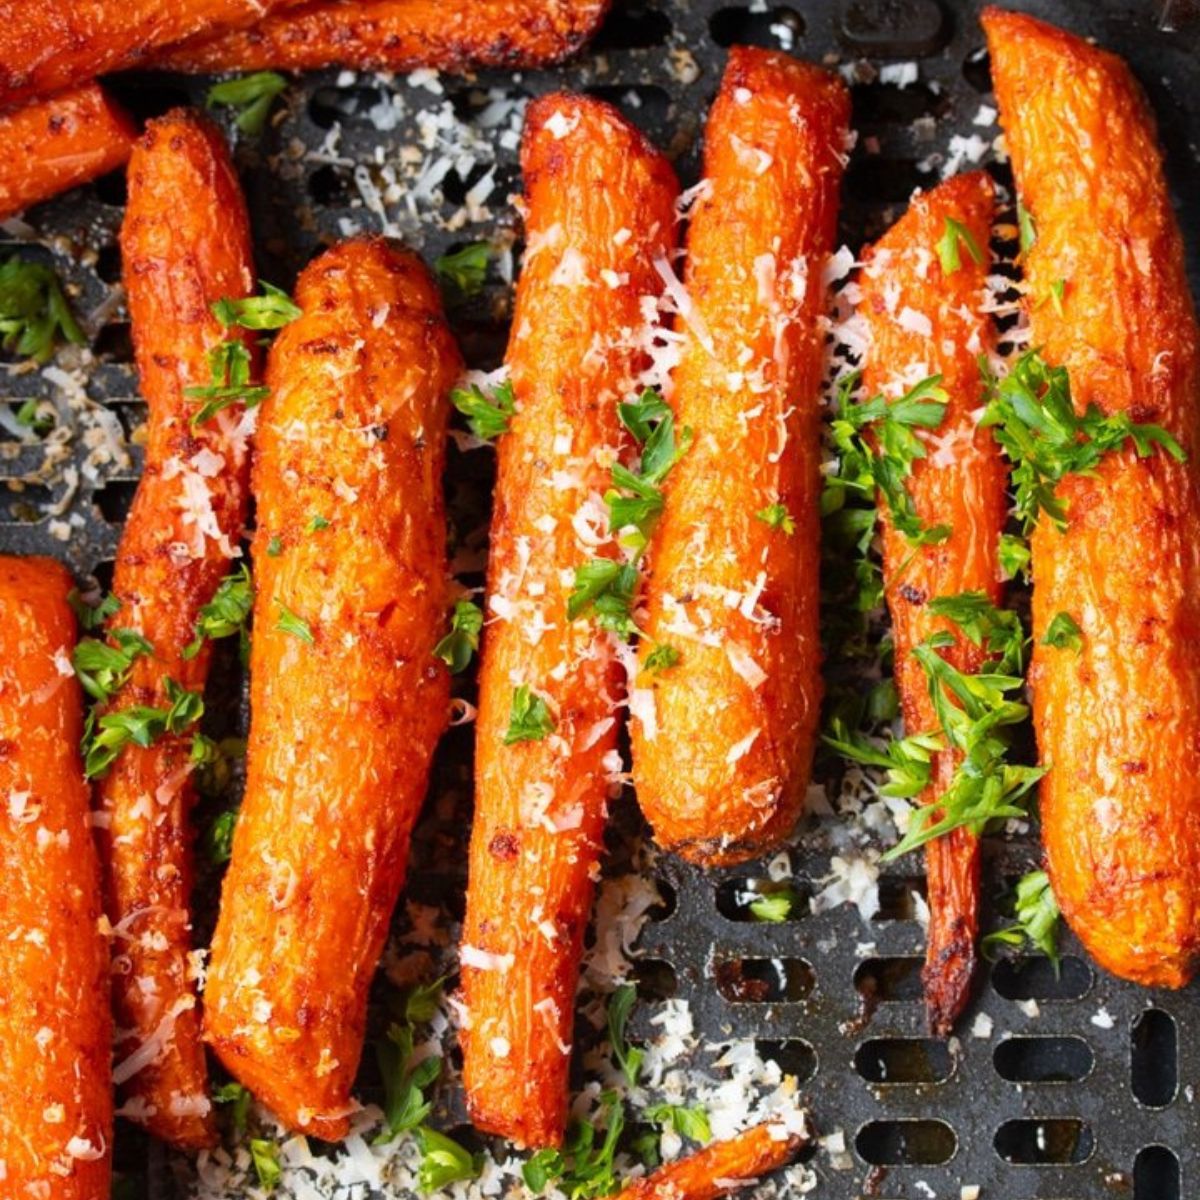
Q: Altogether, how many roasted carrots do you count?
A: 11